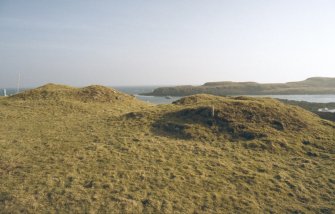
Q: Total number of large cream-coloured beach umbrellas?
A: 0